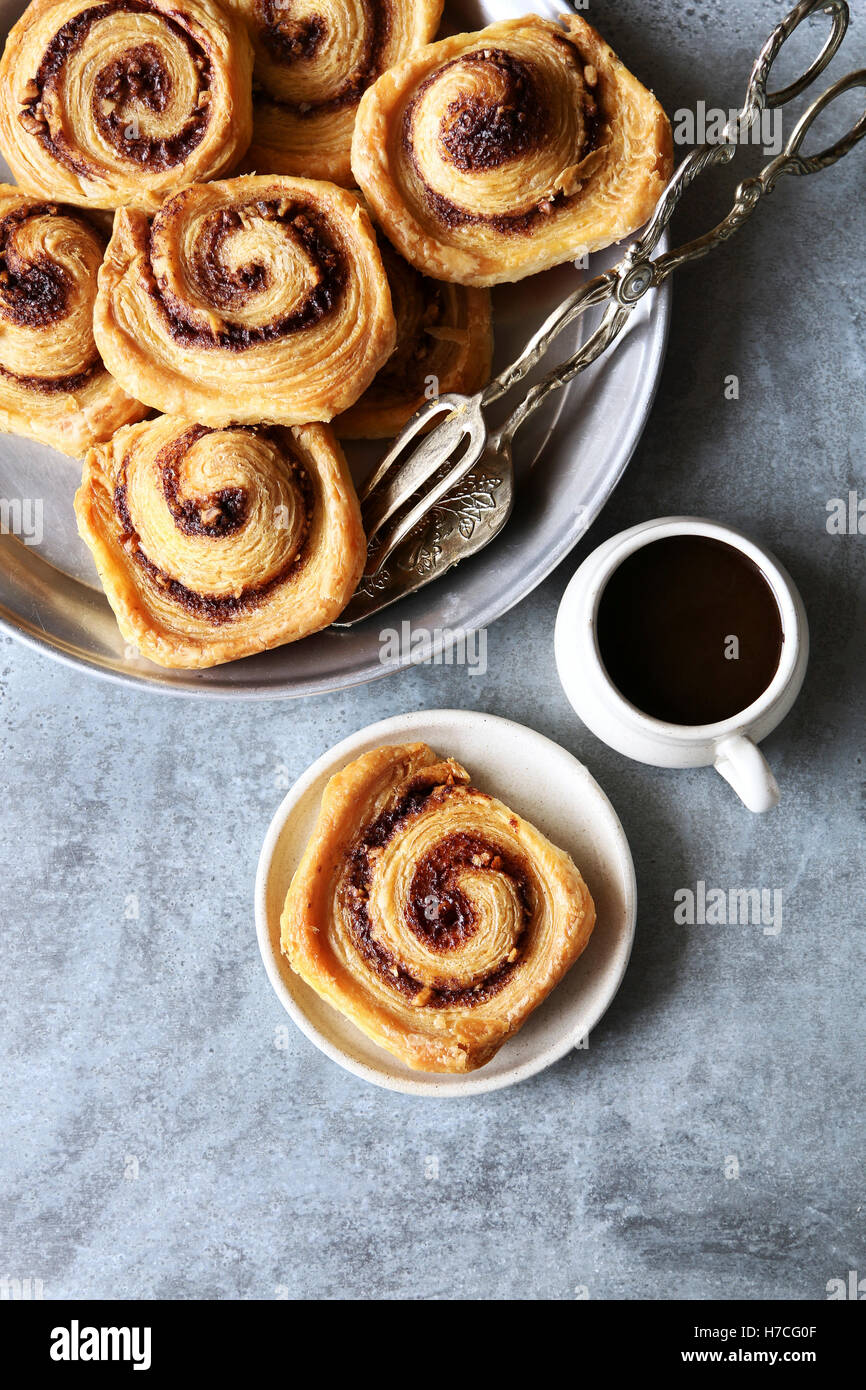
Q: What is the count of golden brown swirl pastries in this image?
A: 8